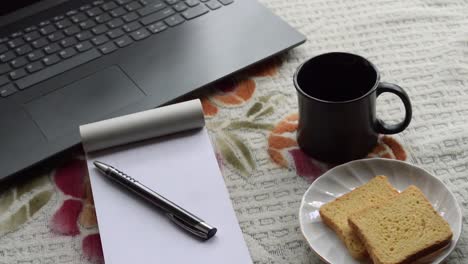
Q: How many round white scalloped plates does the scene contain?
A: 1